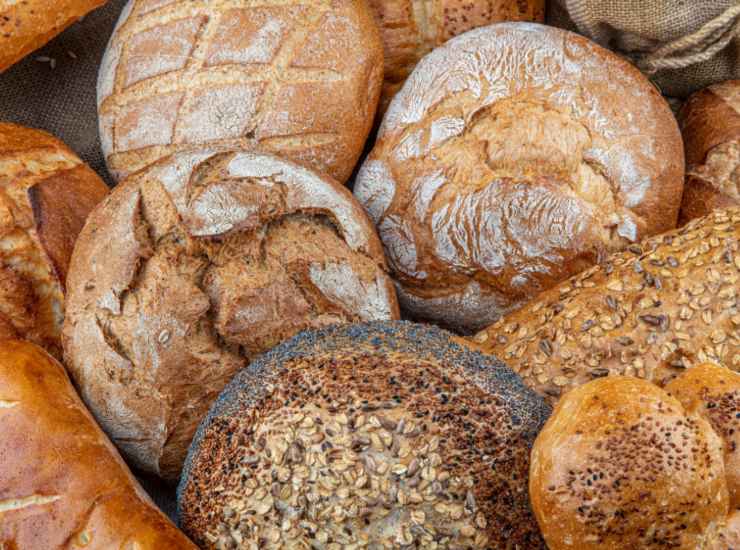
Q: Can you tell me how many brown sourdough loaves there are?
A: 3